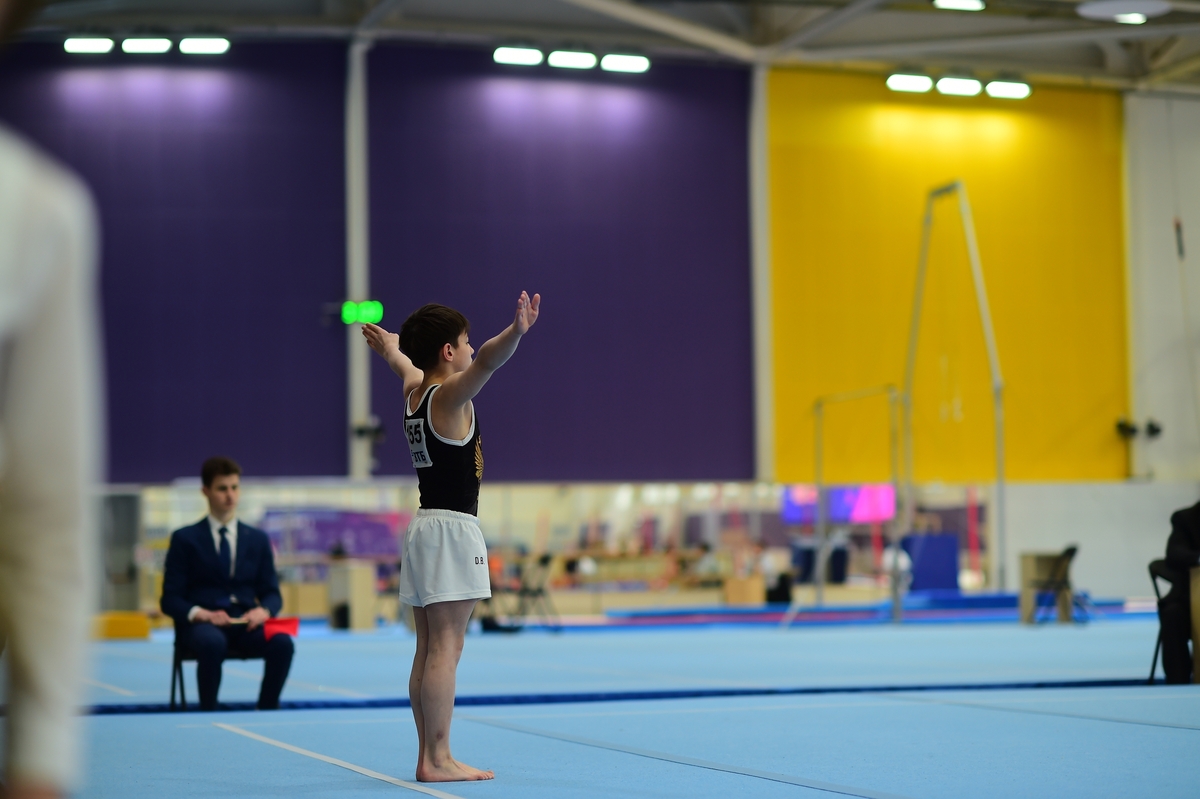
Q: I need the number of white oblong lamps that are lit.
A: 11